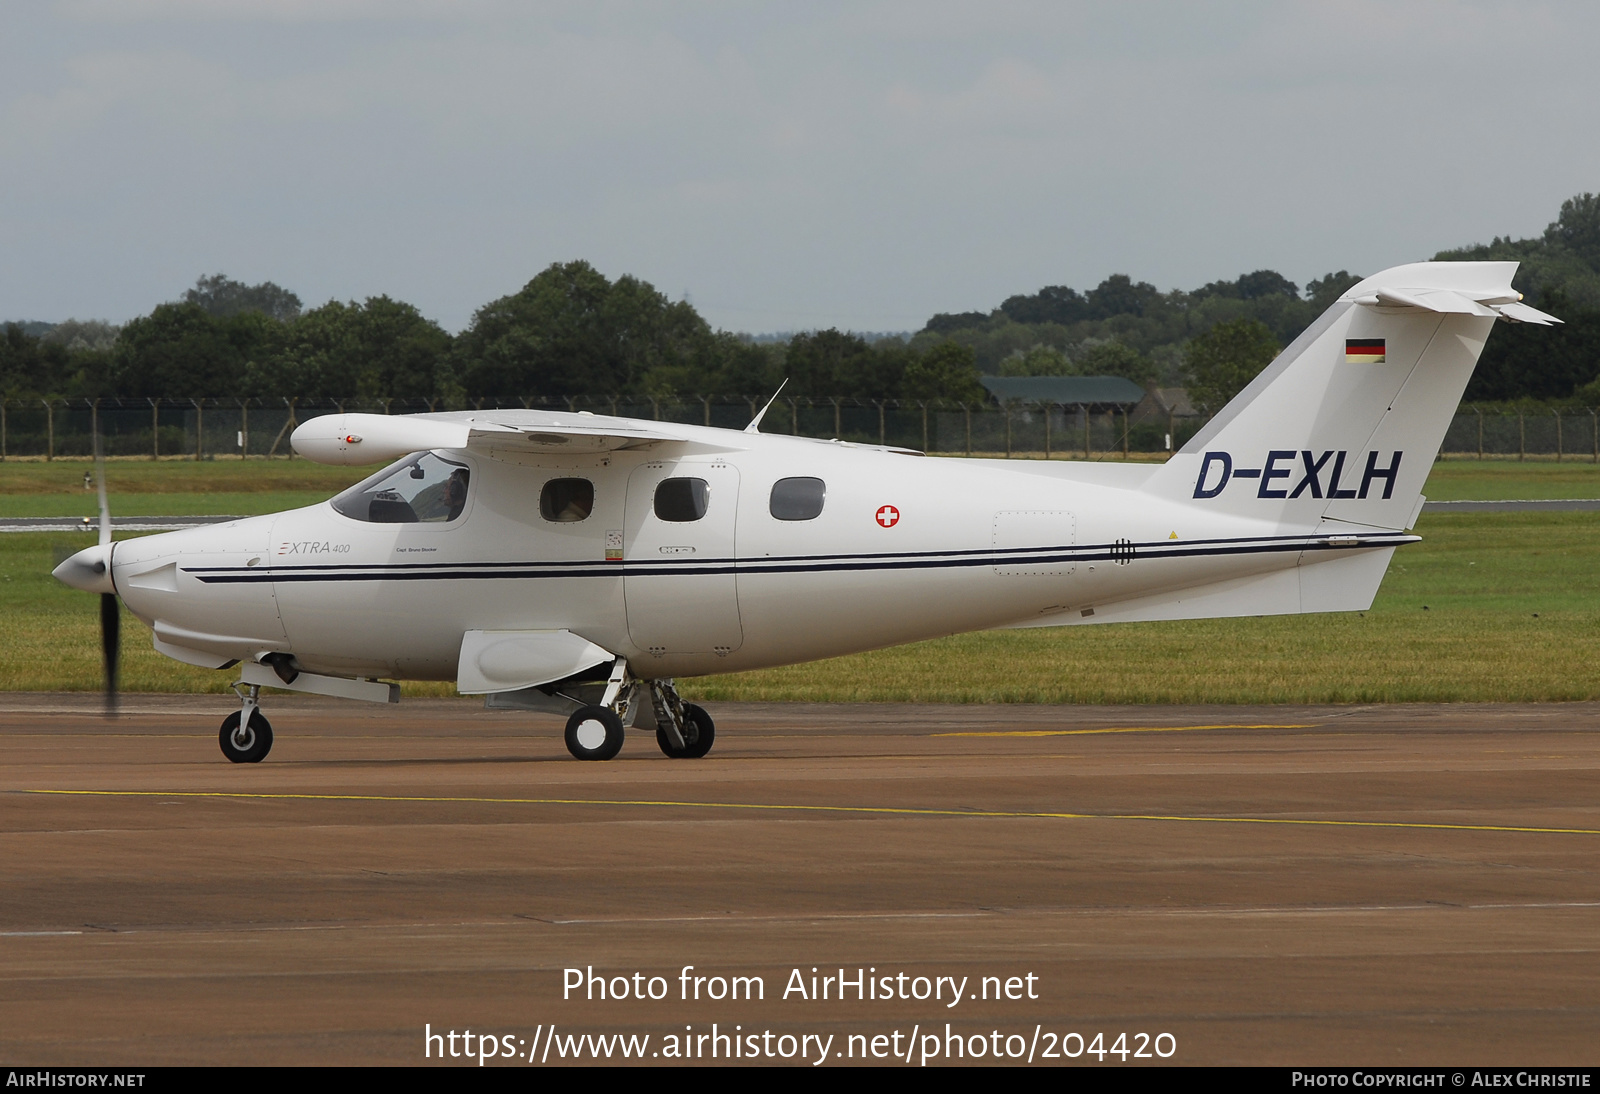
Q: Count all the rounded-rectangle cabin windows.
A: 3